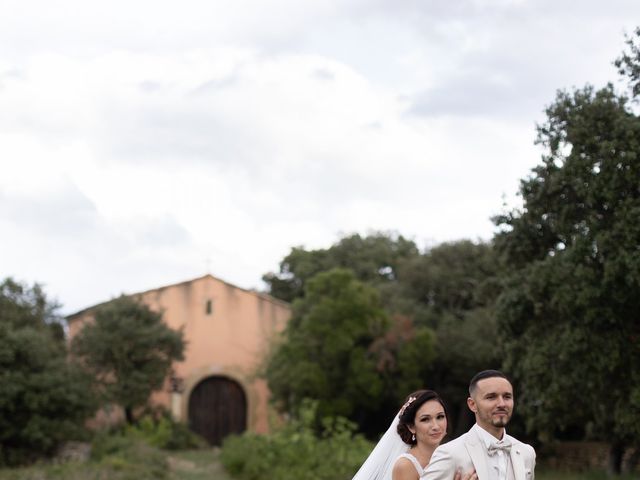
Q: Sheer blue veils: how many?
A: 0